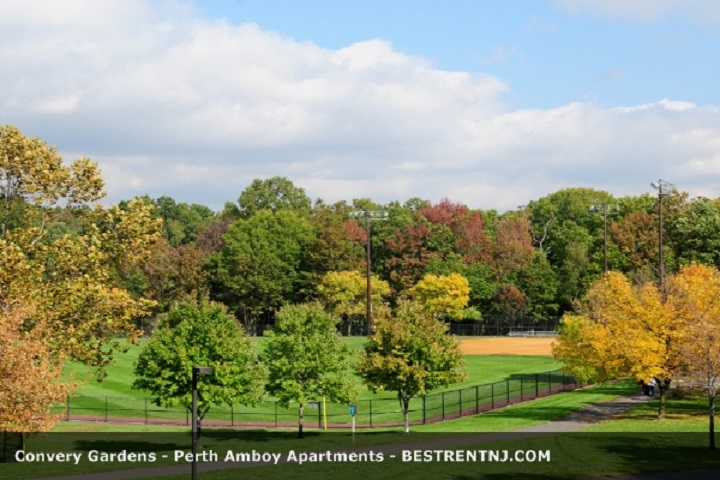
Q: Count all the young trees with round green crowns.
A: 3